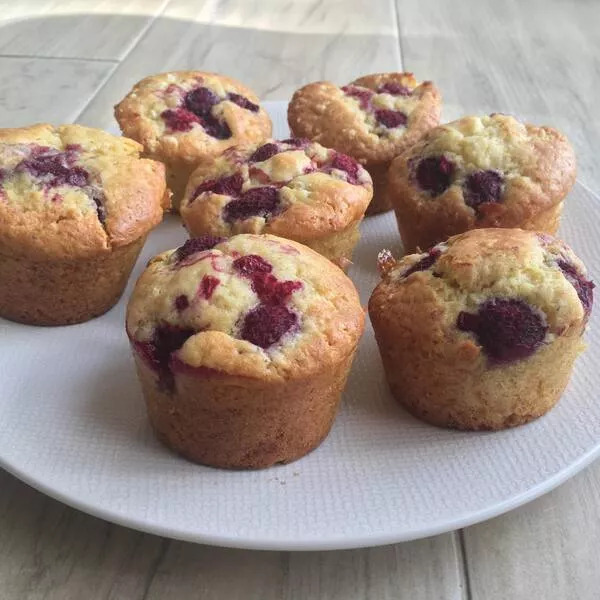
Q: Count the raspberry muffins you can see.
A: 7